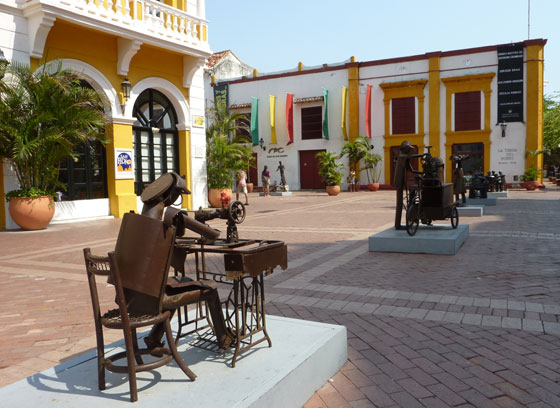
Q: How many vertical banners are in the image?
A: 8